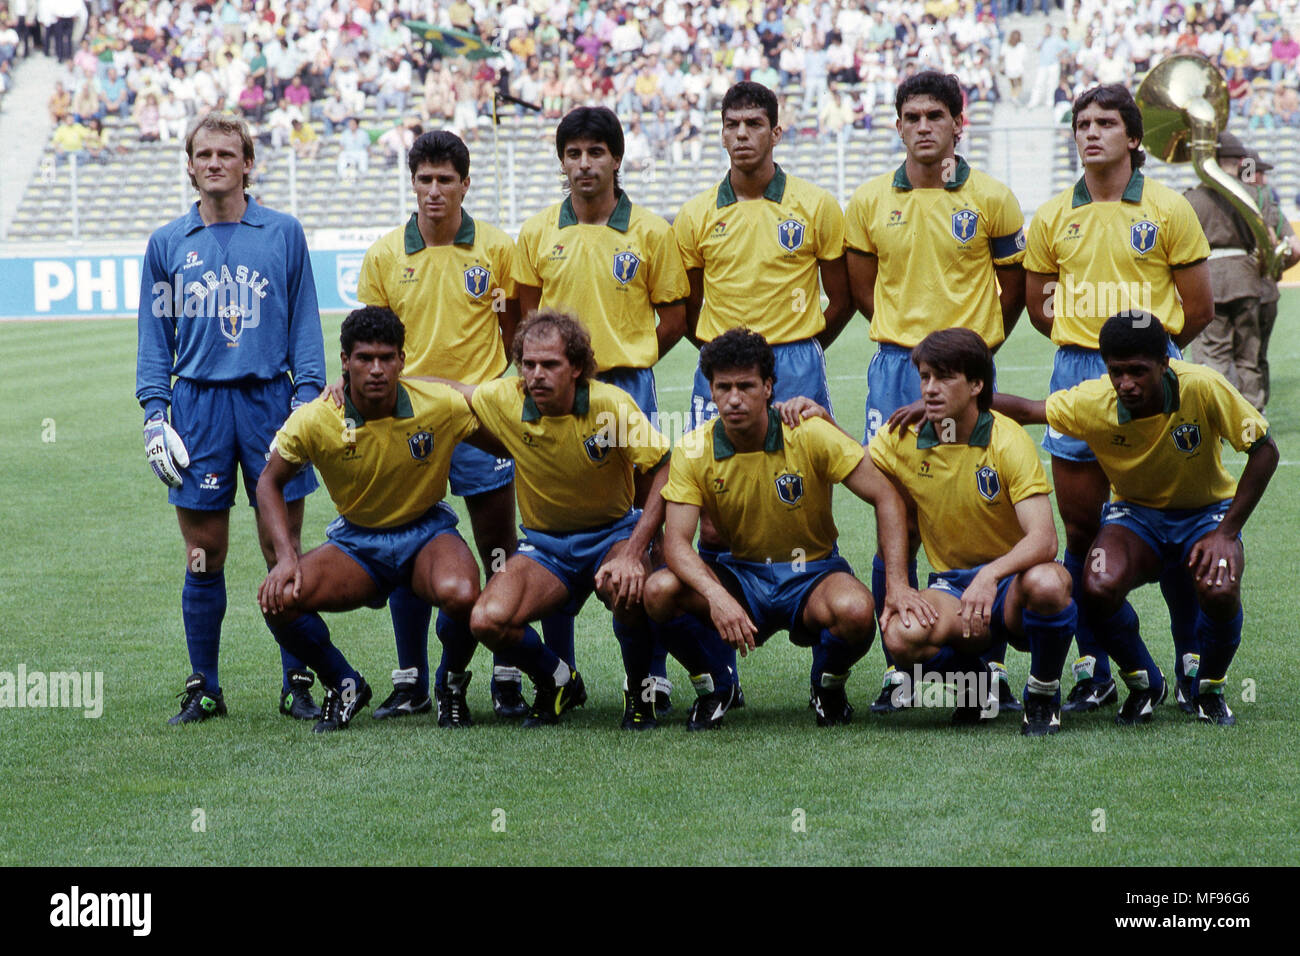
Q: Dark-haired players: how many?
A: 9